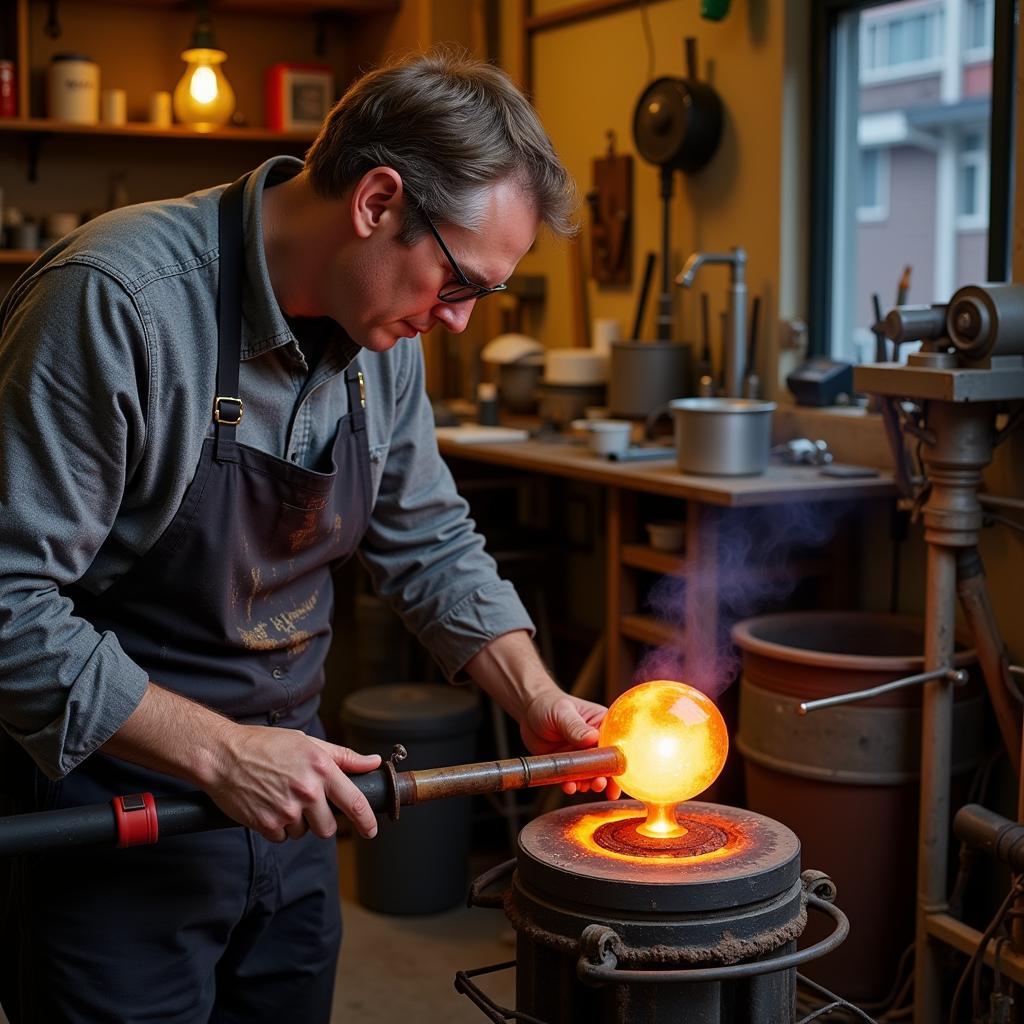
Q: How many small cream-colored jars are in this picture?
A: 2